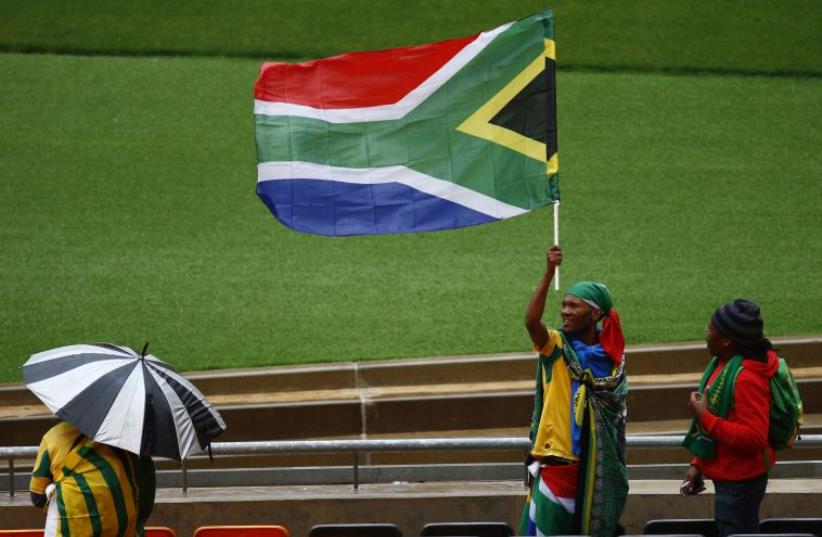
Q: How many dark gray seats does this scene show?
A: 4